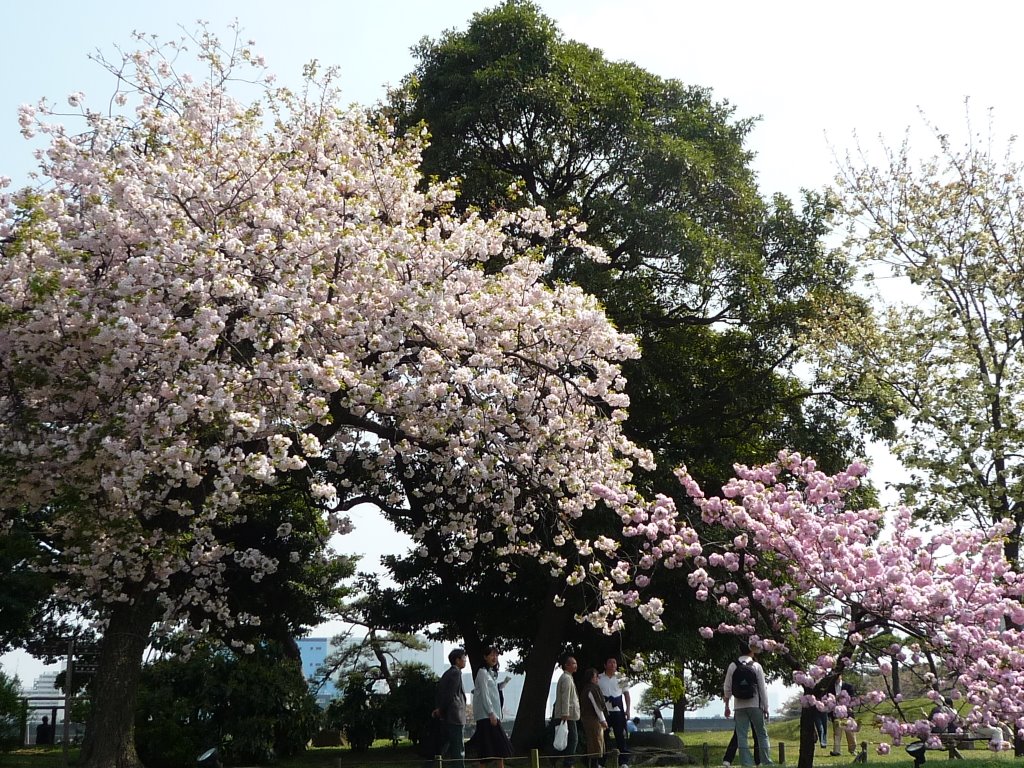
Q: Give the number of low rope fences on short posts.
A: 1